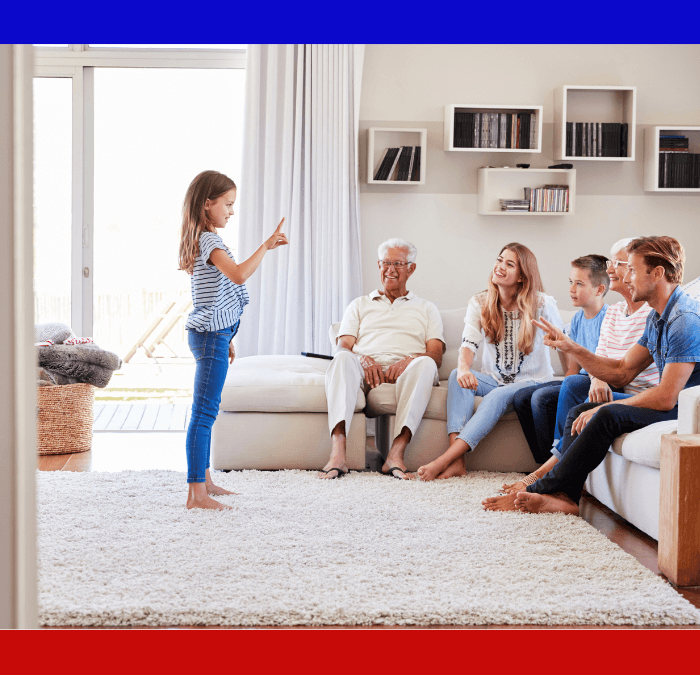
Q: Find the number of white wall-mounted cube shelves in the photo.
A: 5